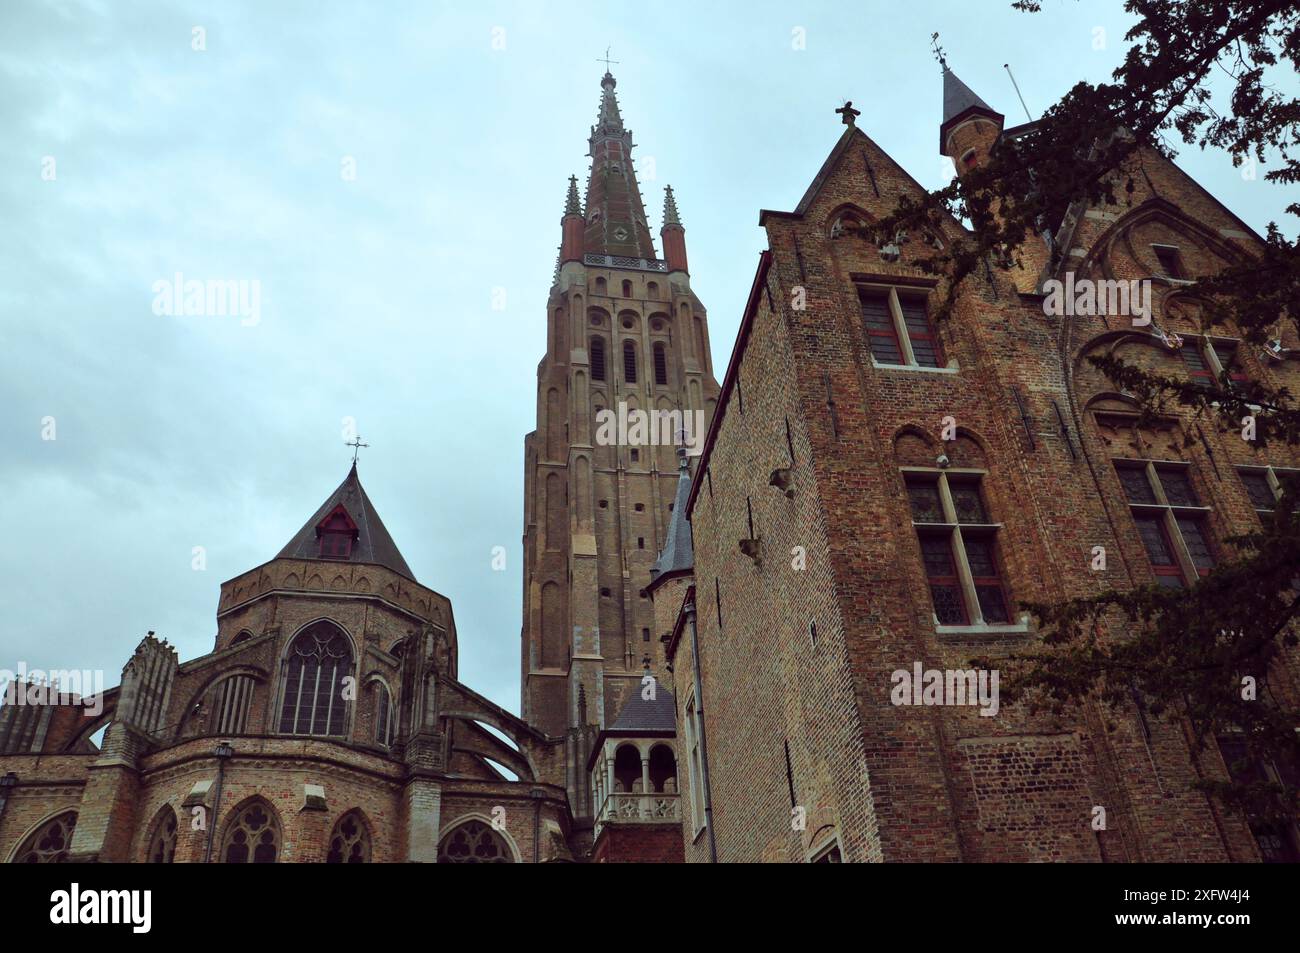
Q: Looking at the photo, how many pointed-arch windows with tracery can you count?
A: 6